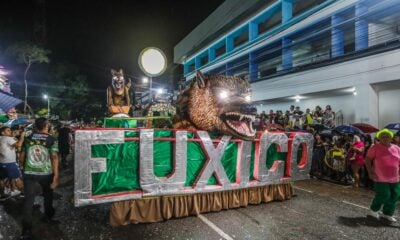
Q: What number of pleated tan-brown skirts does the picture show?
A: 1